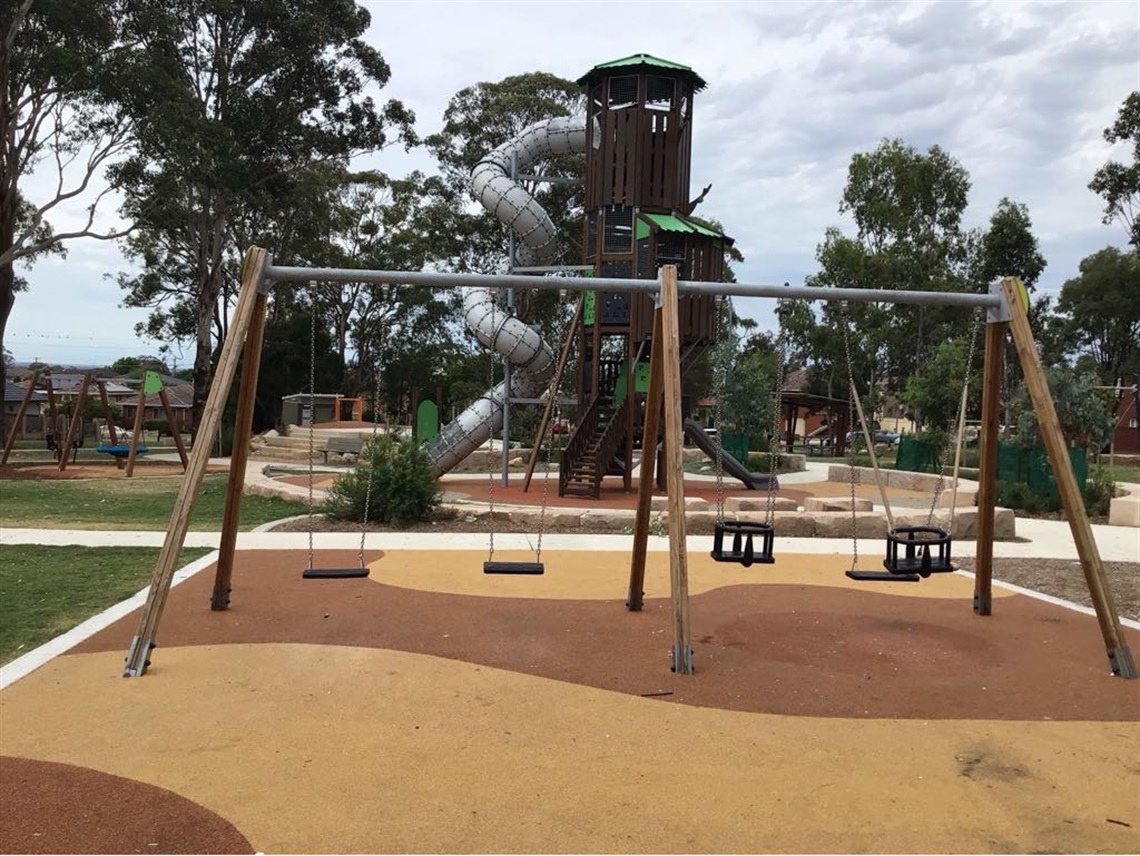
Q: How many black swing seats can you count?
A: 5